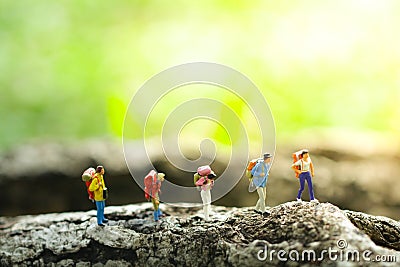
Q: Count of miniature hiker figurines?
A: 5